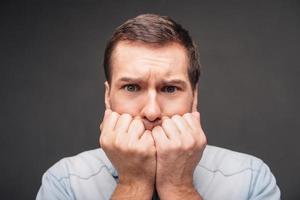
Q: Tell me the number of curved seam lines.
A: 2